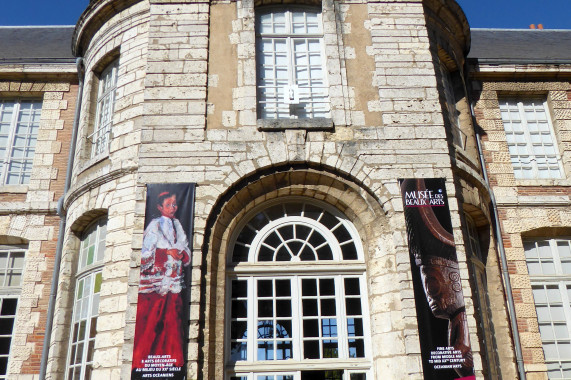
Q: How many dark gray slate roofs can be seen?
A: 2